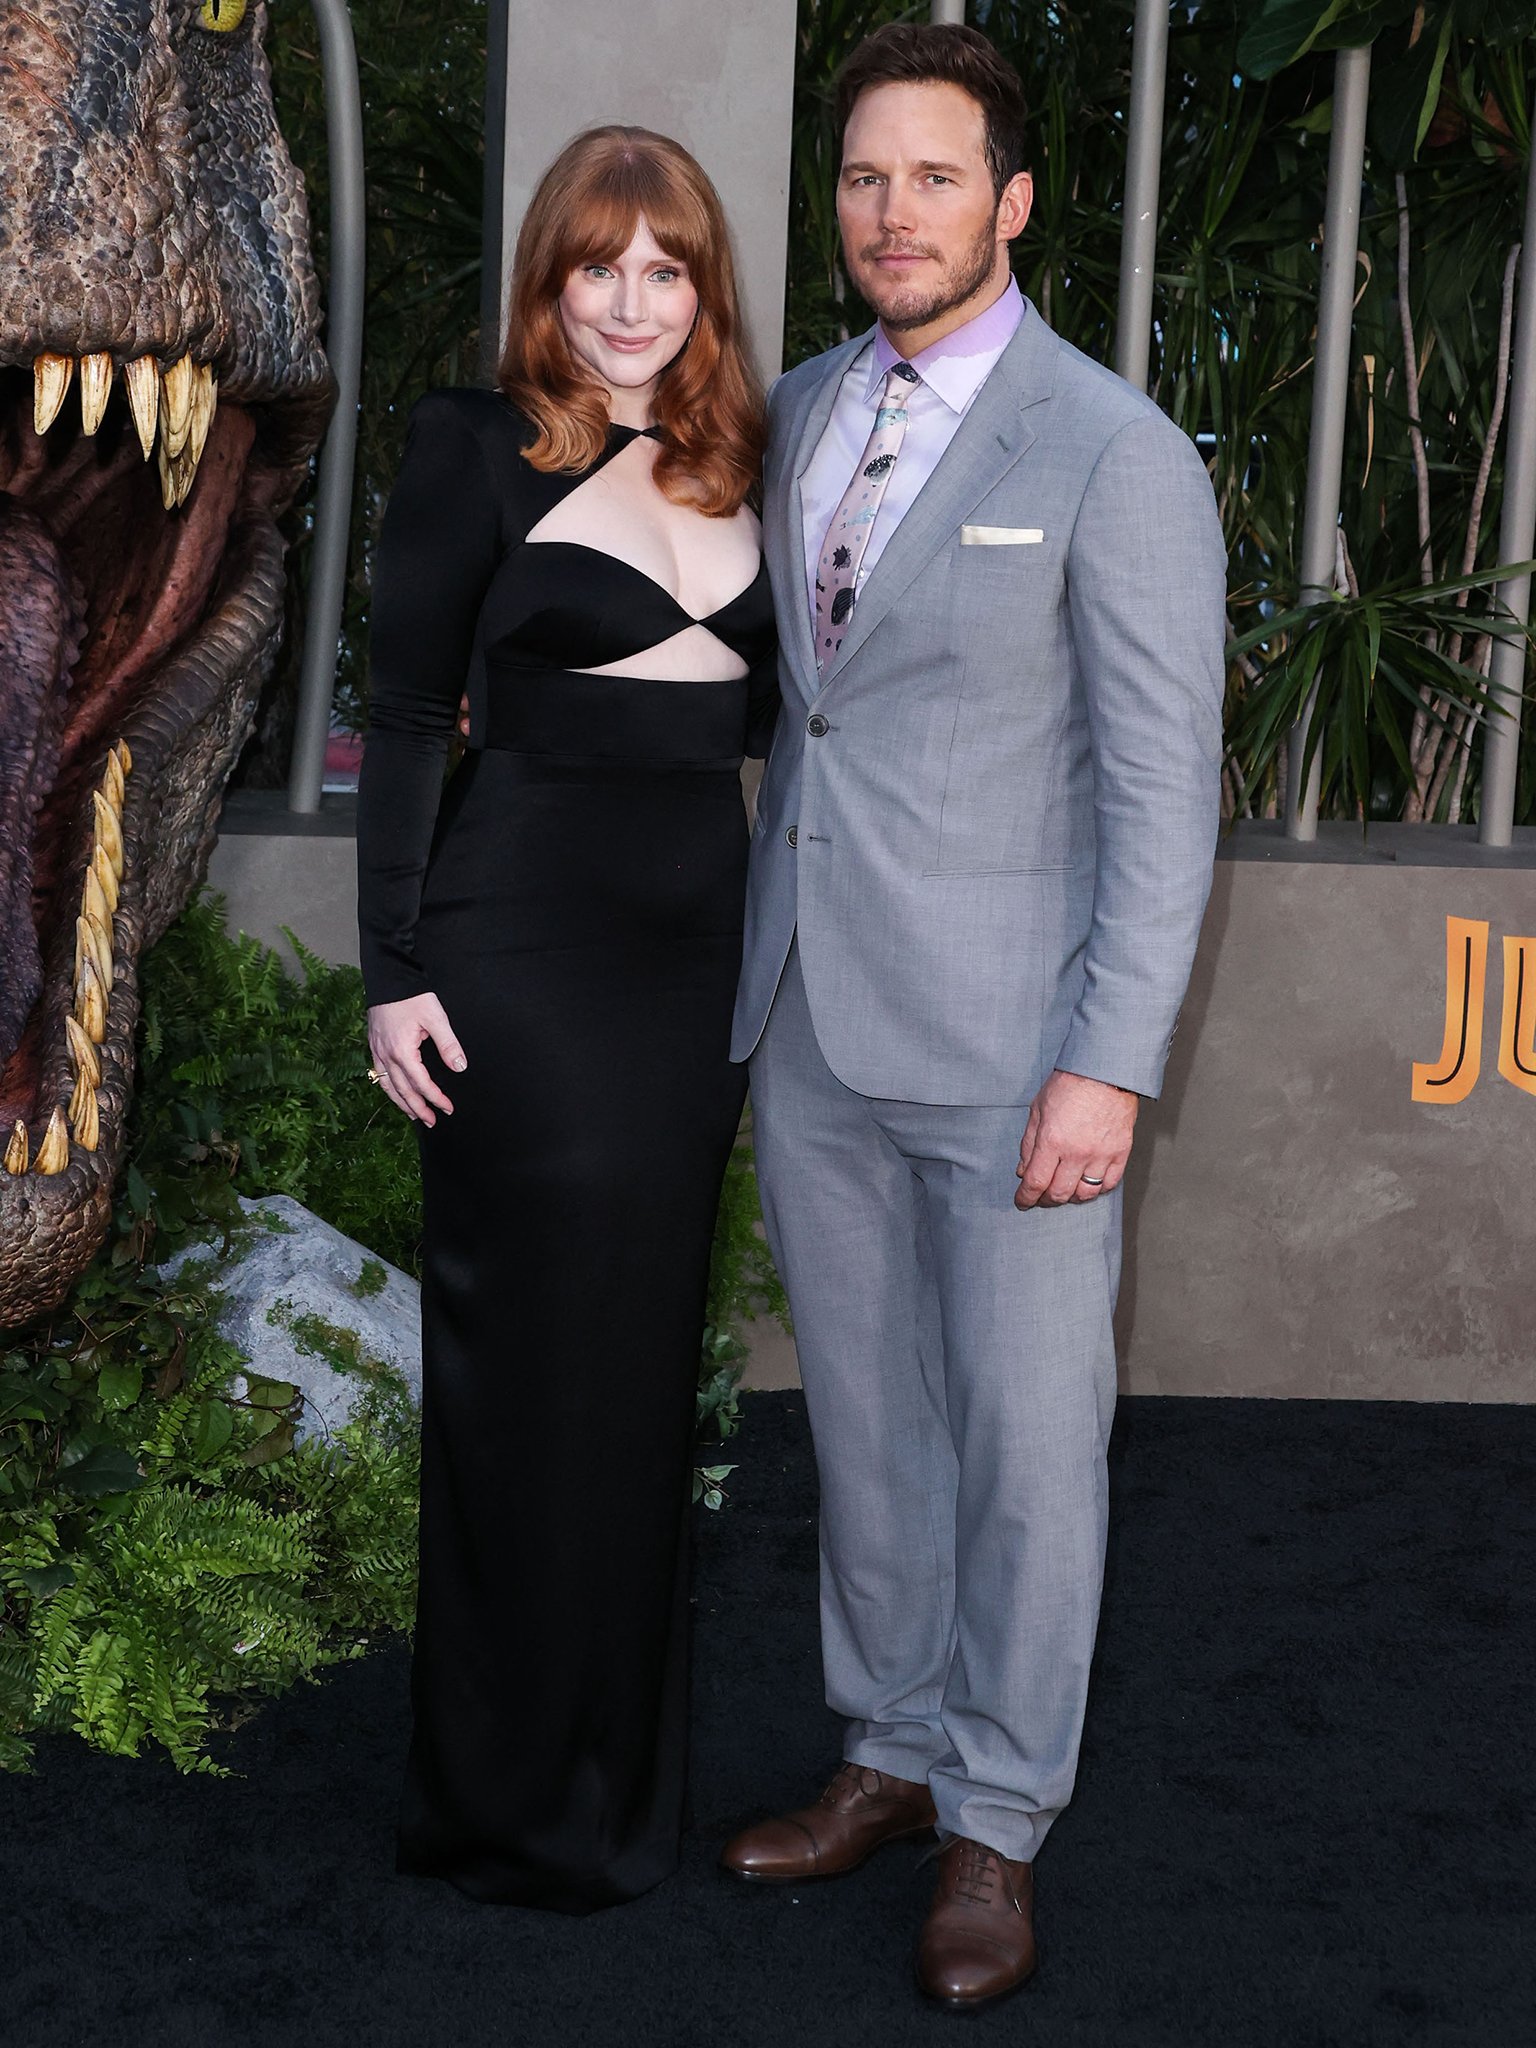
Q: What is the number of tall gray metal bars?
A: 5